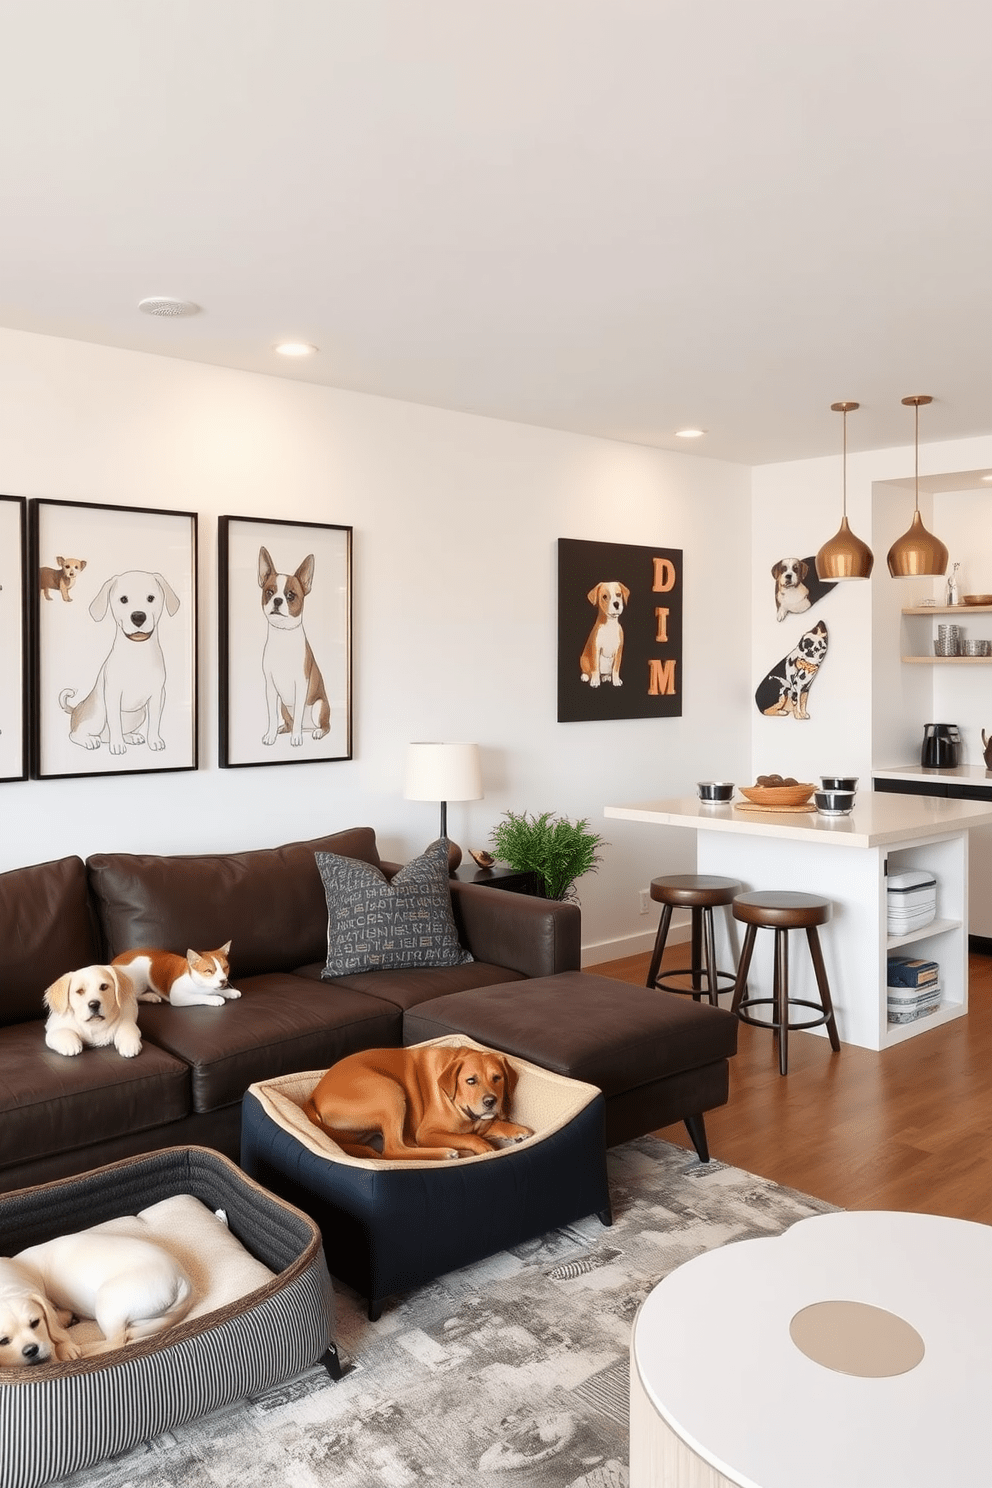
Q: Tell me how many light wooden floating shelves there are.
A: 2